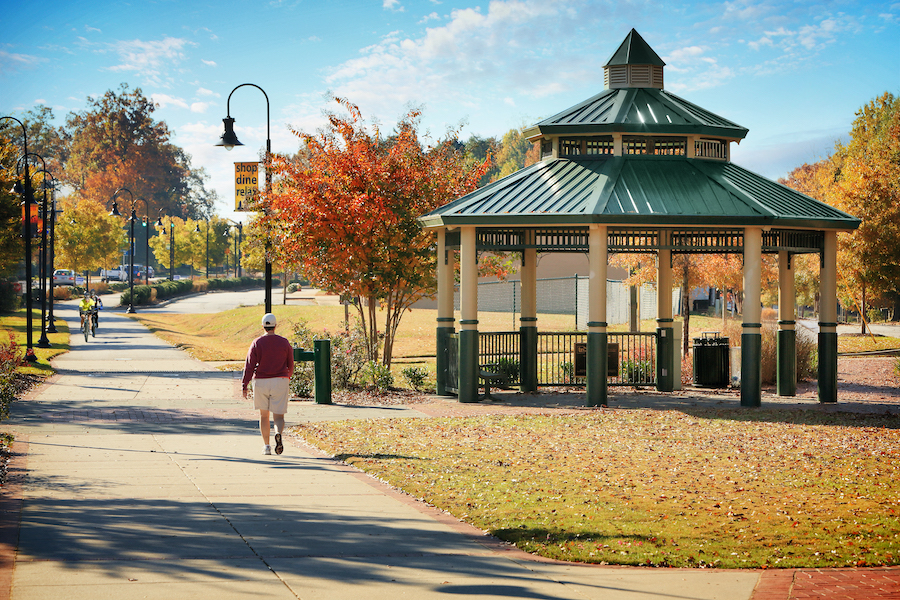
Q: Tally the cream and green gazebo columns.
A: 8